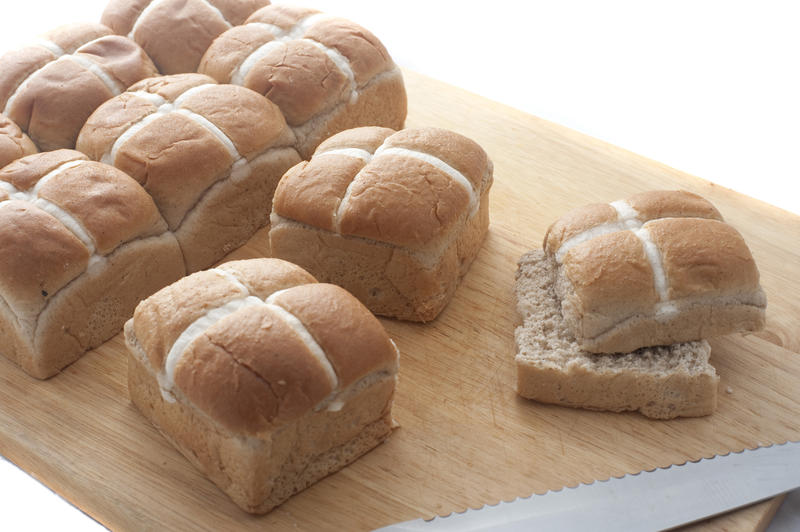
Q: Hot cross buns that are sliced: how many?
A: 1